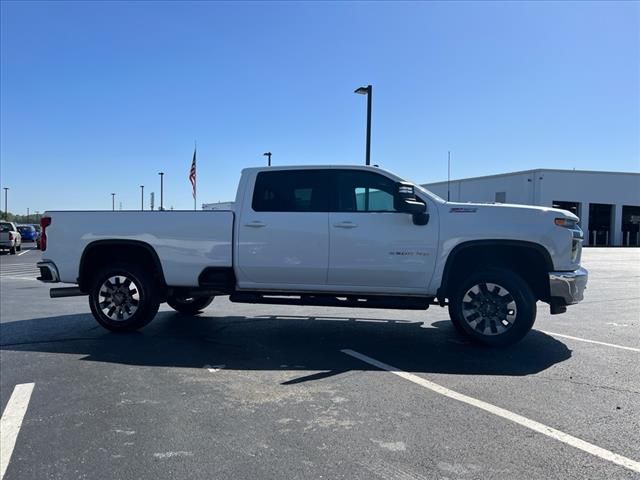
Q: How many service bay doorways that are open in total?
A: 3